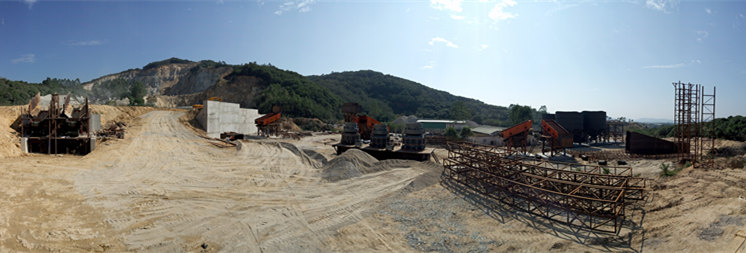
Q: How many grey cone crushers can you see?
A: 3